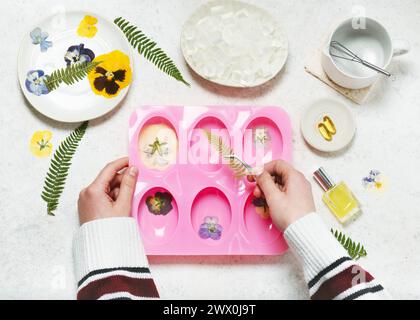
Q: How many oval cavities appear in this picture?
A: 6